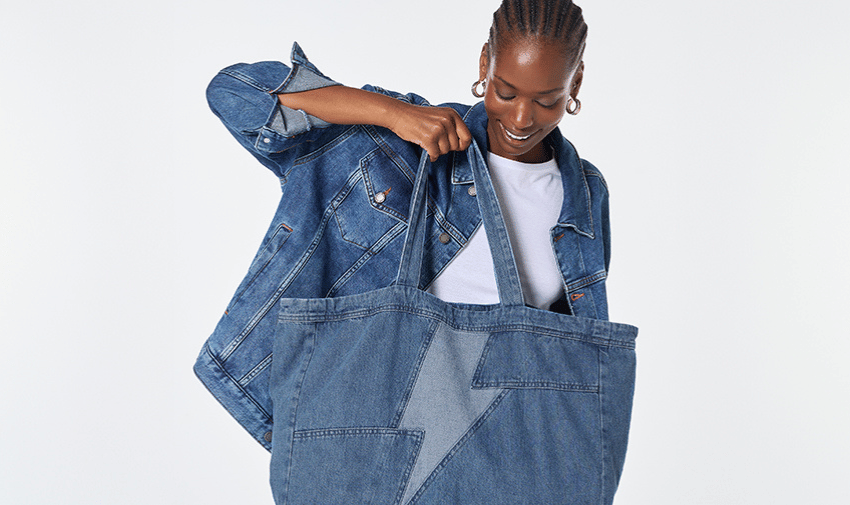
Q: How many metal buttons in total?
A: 5